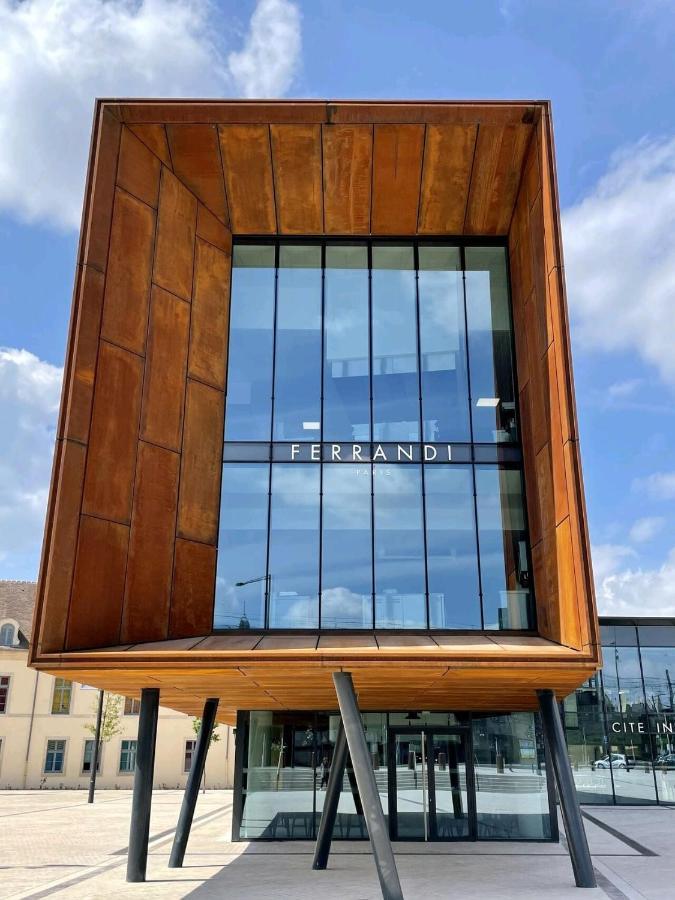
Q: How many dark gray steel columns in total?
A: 5